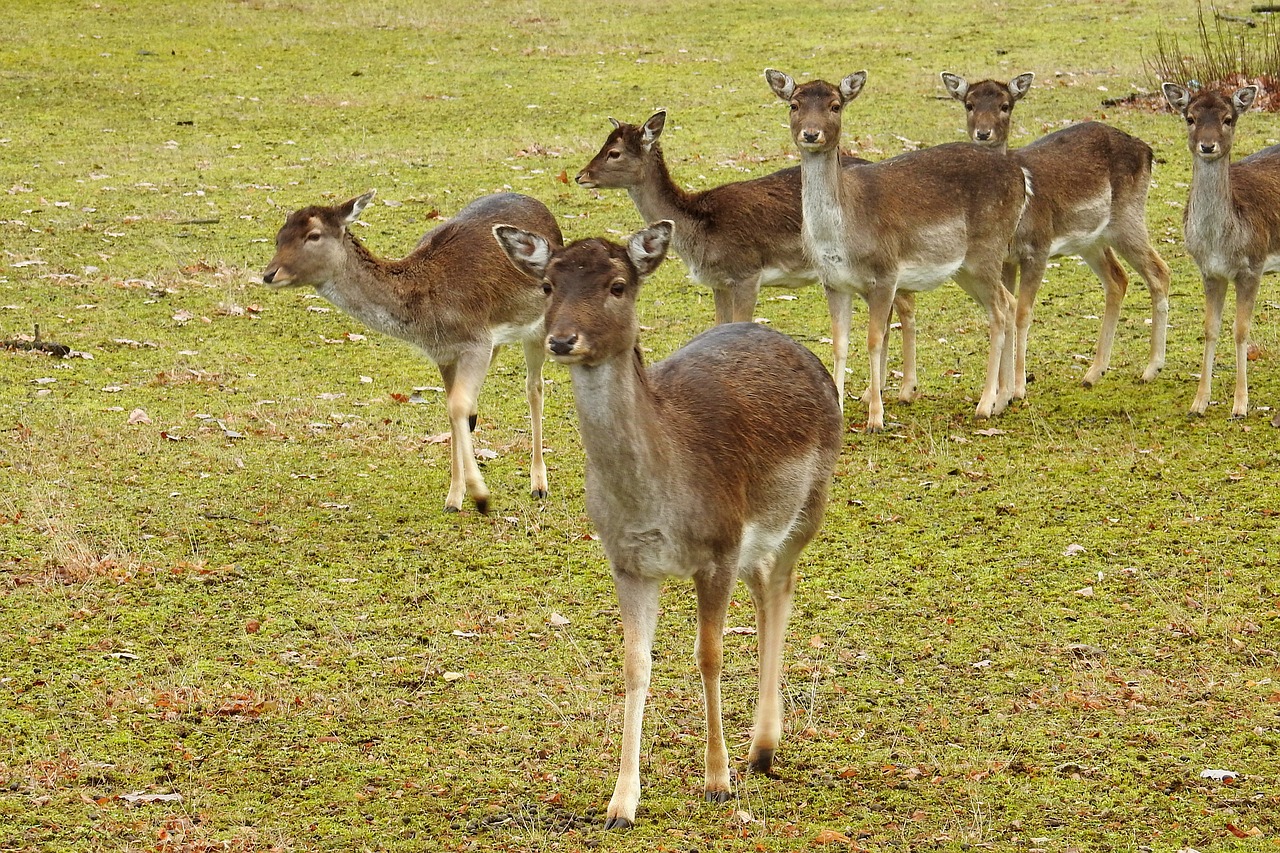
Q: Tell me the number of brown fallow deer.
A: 6